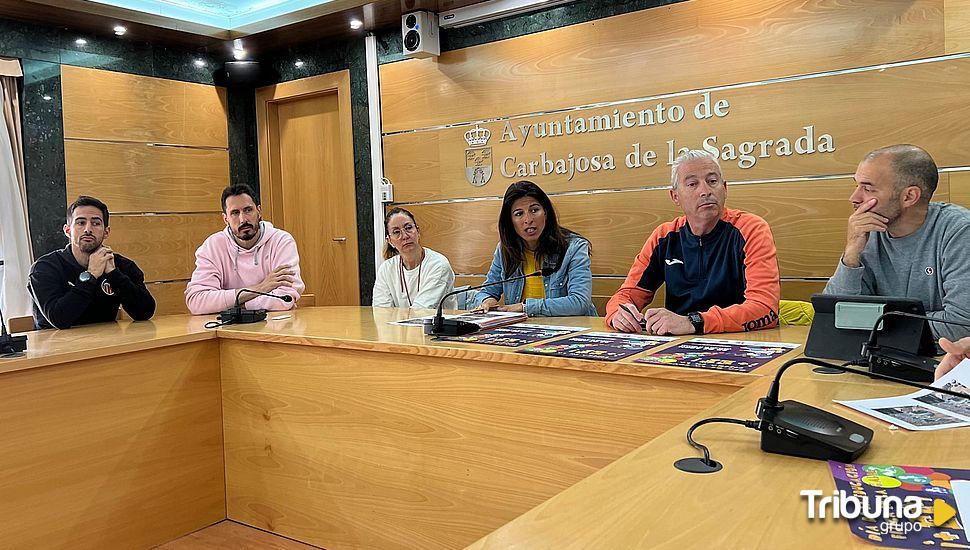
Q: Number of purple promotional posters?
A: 4